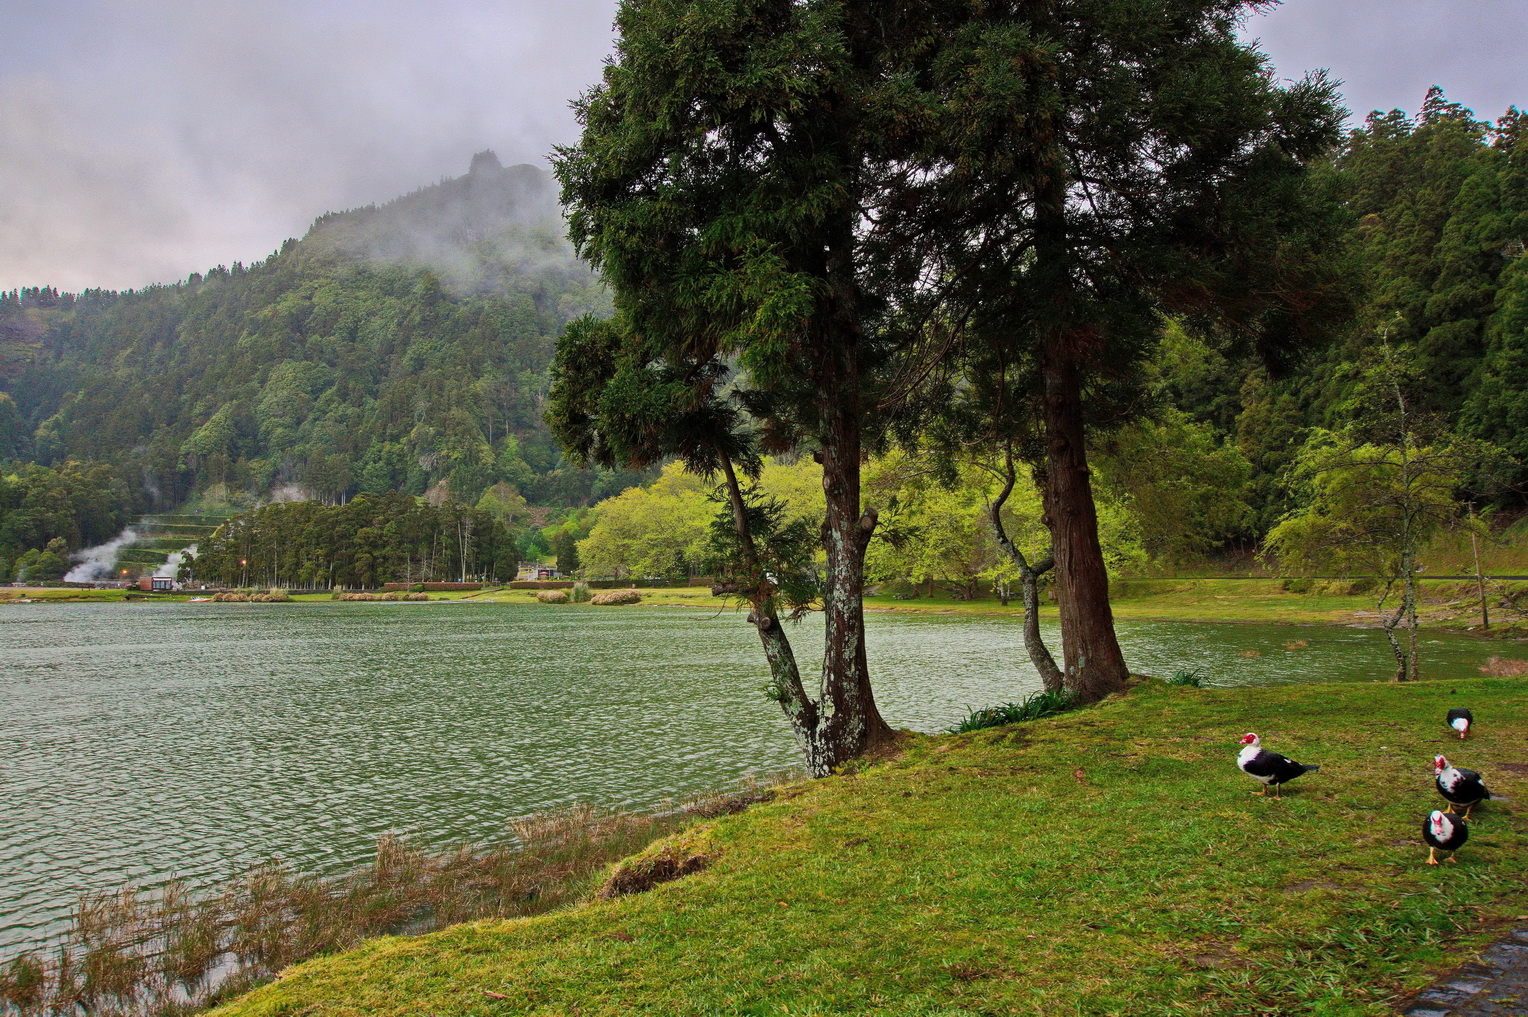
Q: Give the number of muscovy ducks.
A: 4